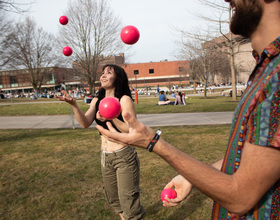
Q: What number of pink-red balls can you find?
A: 5